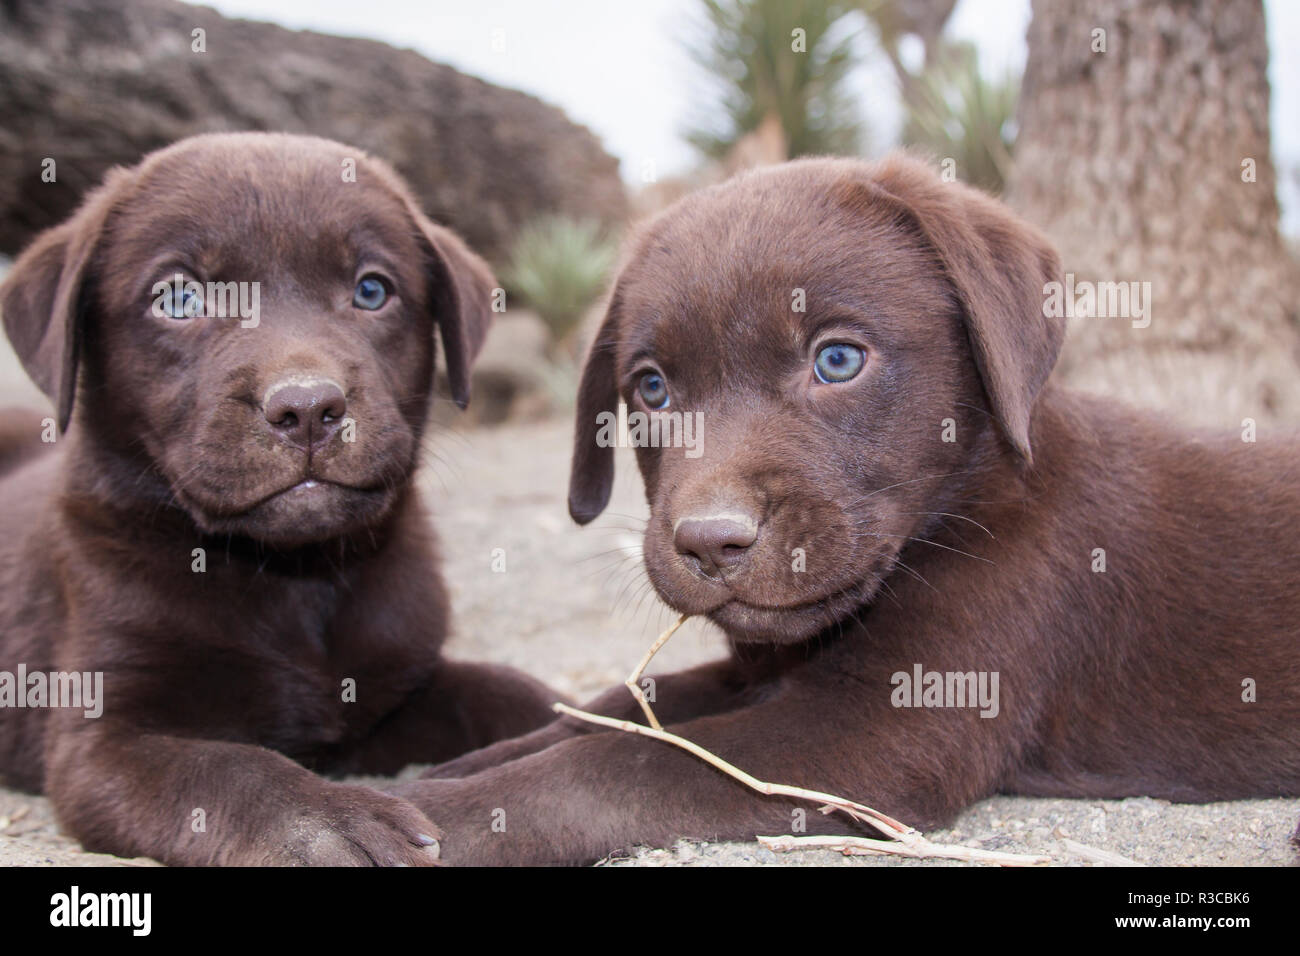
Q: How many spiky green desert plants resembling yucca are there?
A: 3